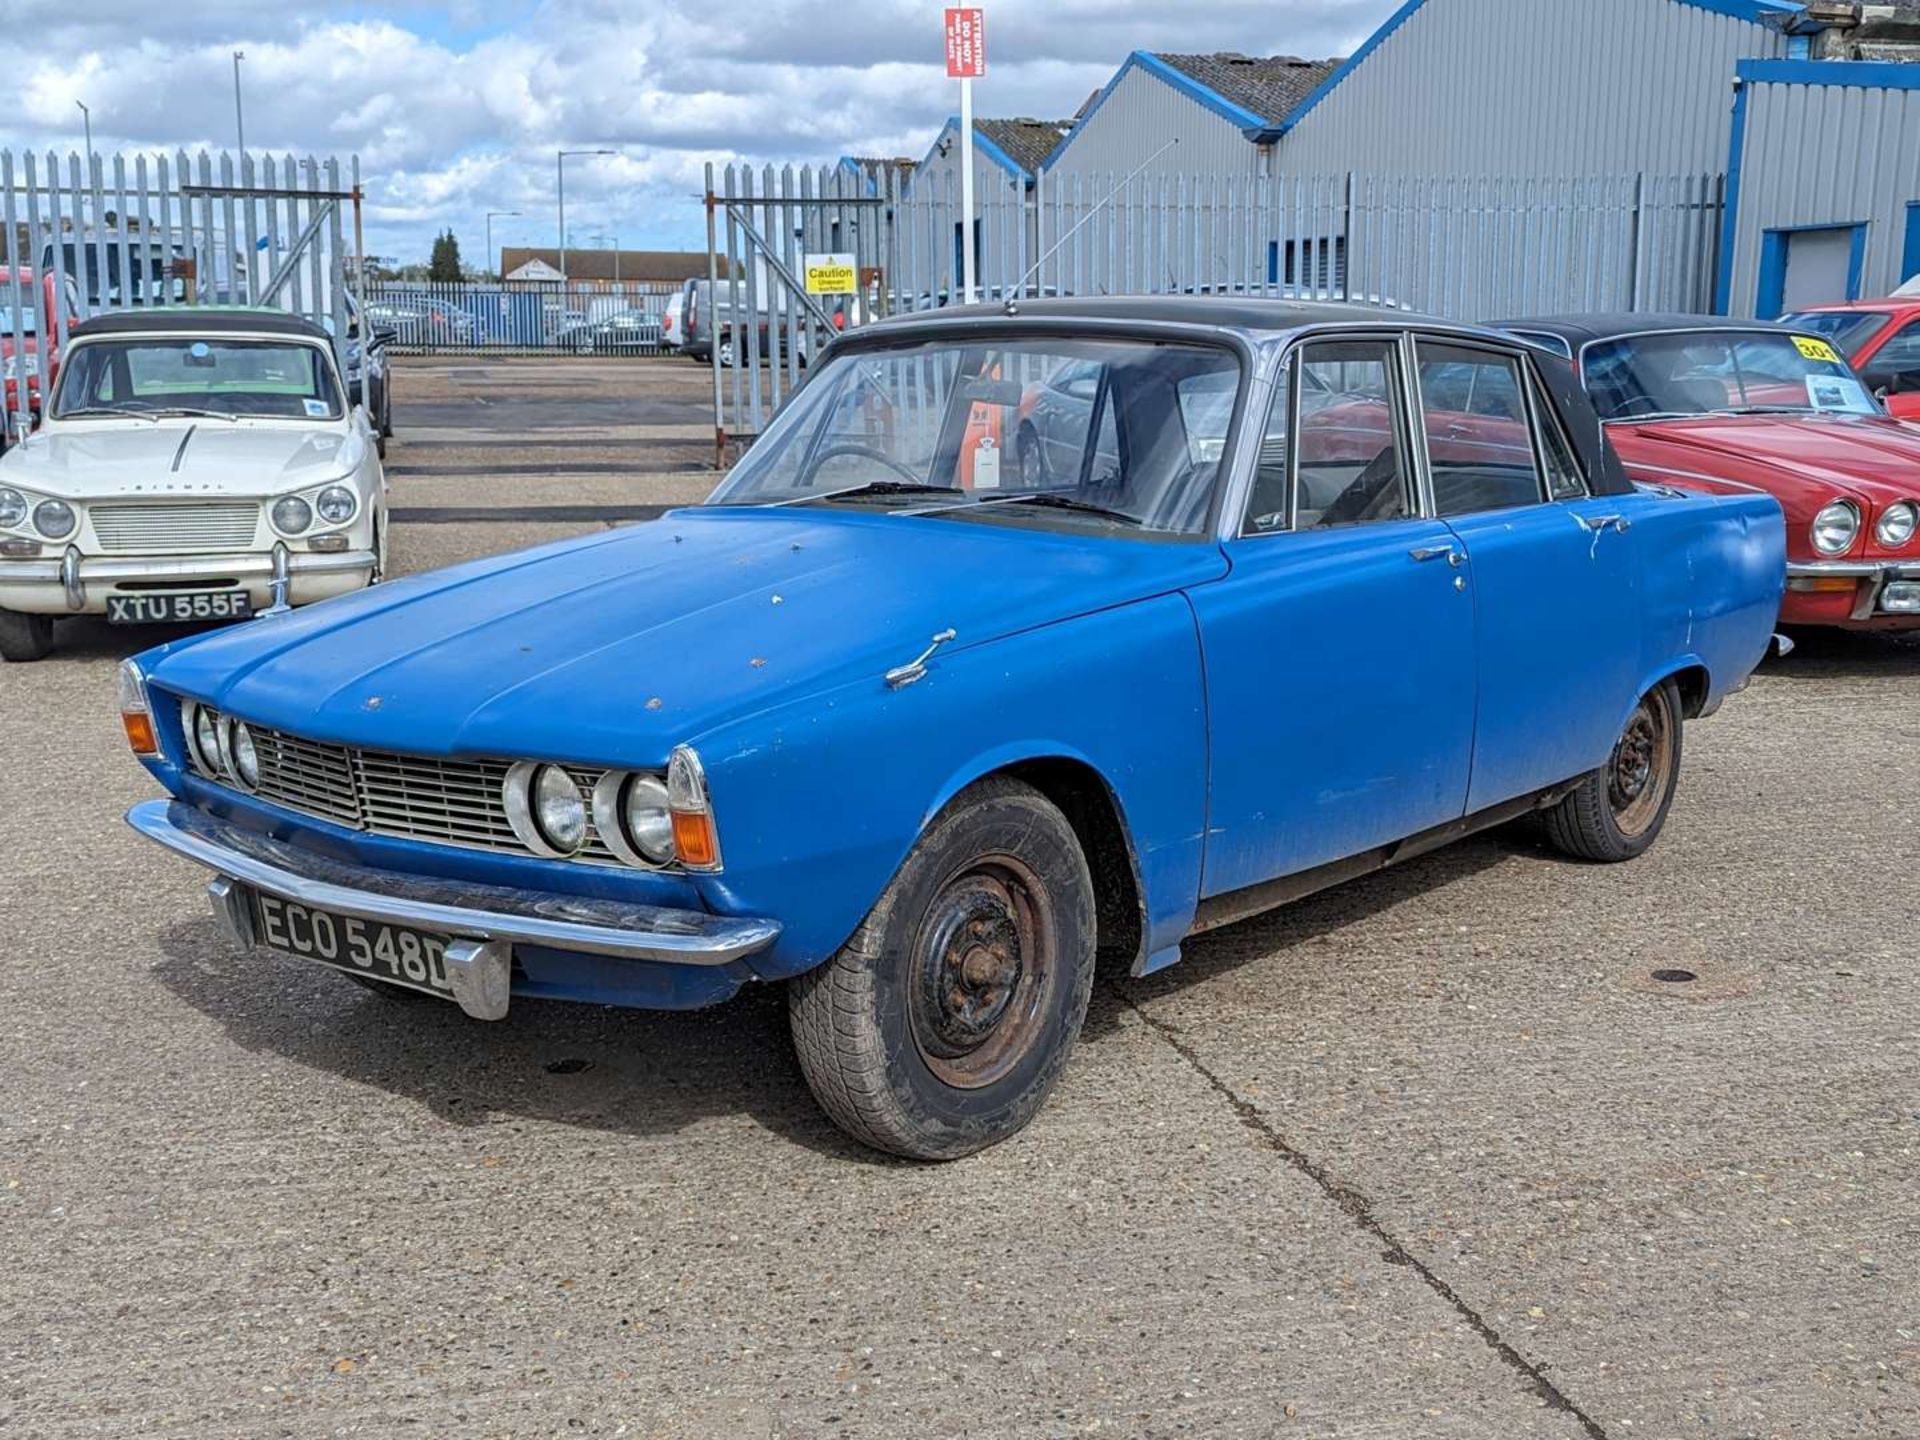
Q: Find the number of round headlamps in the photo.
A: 10